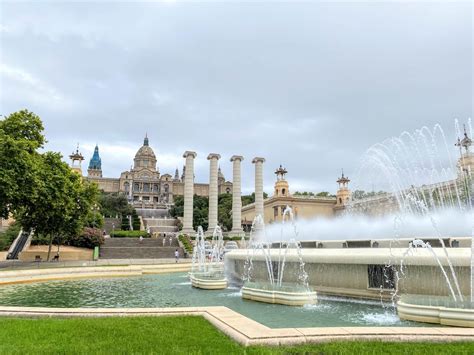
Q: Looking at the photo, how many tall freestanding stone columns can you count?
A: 4